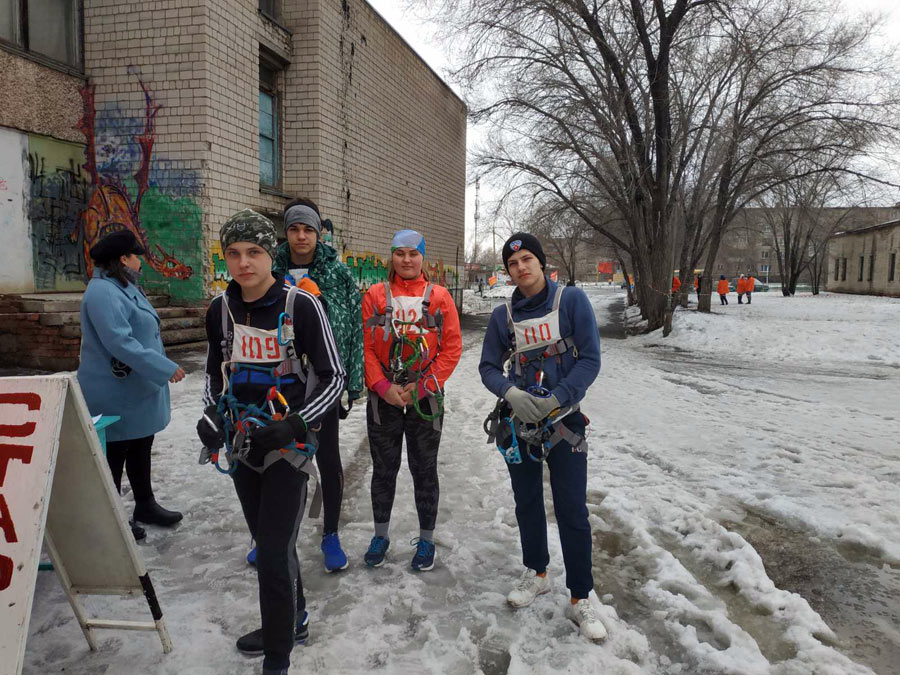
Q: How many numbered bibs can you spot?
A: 3